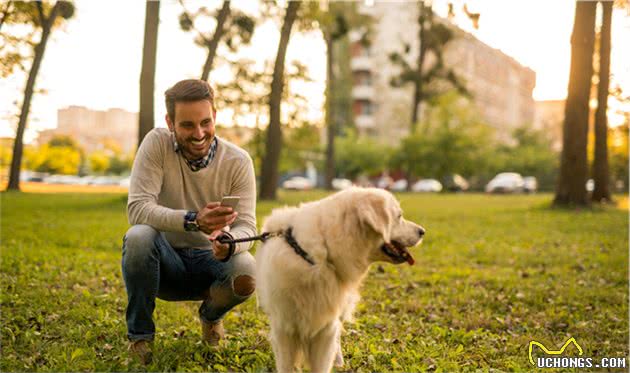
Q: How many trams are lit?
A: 0